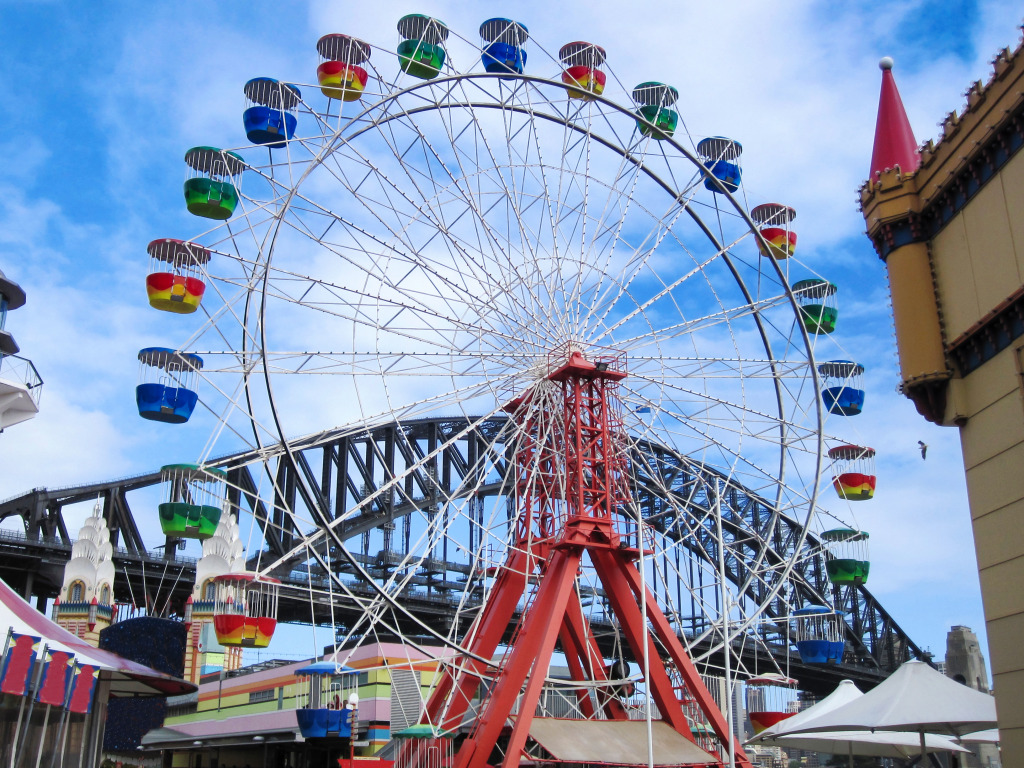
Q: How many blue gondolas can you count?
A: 7